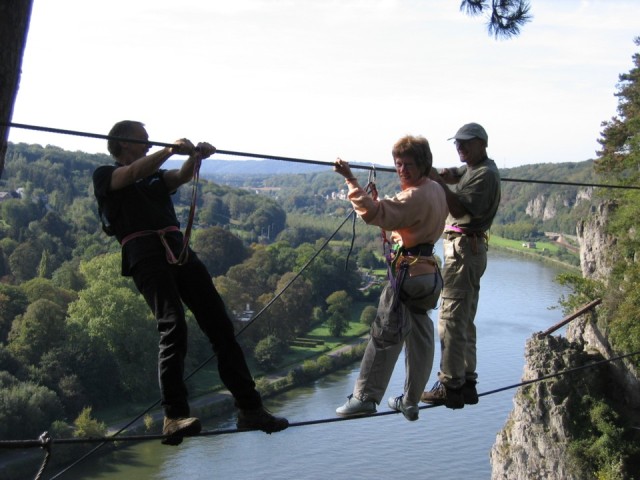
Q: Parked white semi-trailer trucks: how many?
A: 0